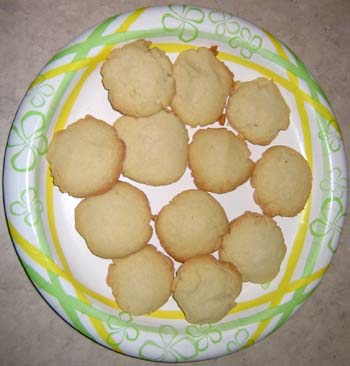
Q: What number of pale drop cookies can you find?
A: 12